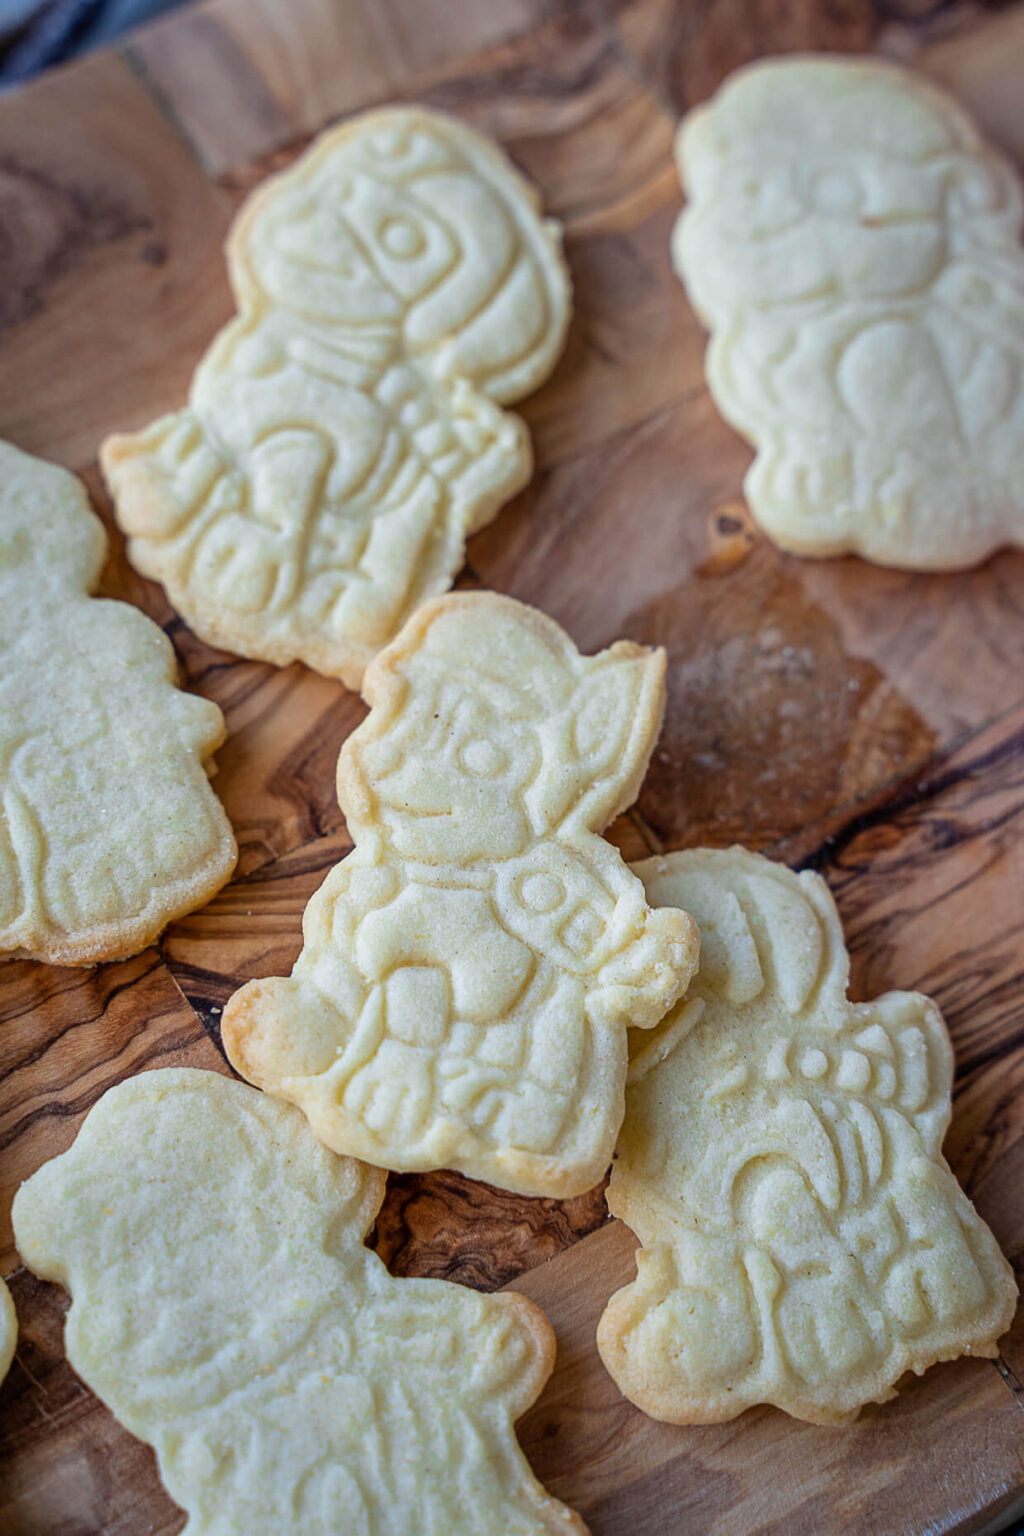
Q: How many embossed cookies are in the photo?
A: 6